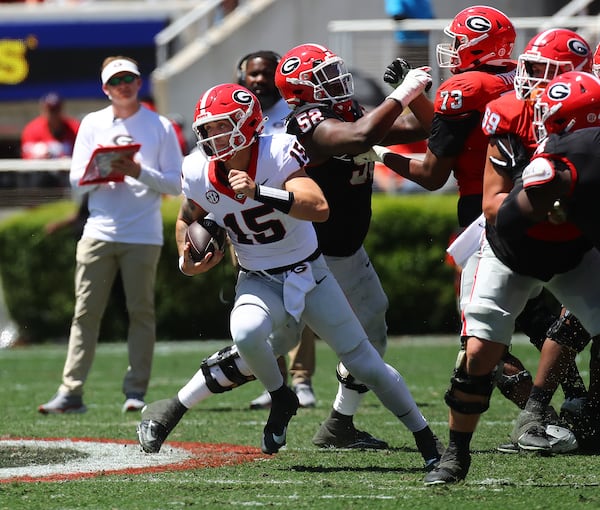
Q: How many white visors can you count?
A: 1